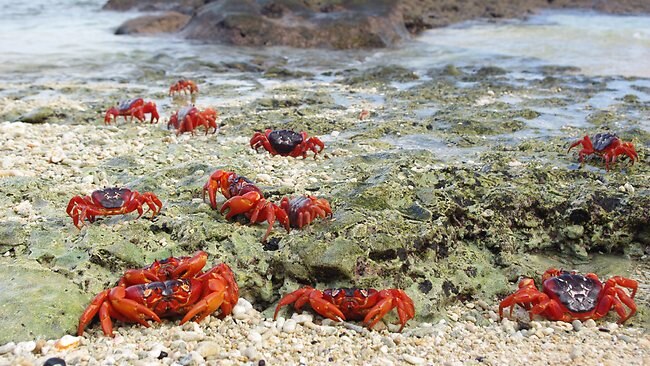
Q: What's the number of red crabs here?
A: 12